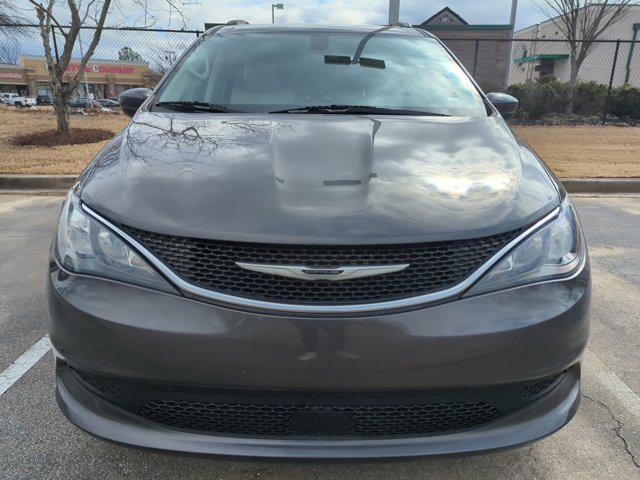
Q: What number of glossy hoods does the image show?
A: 1